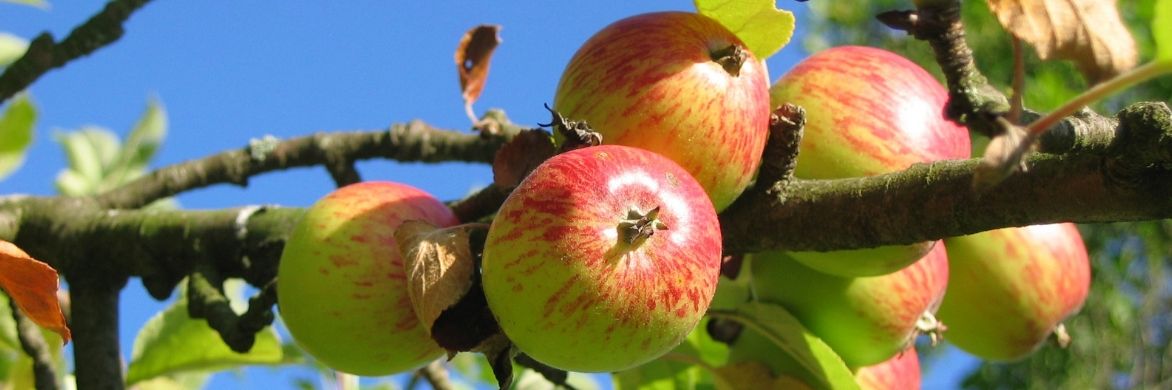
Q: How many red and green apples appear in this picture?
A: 7